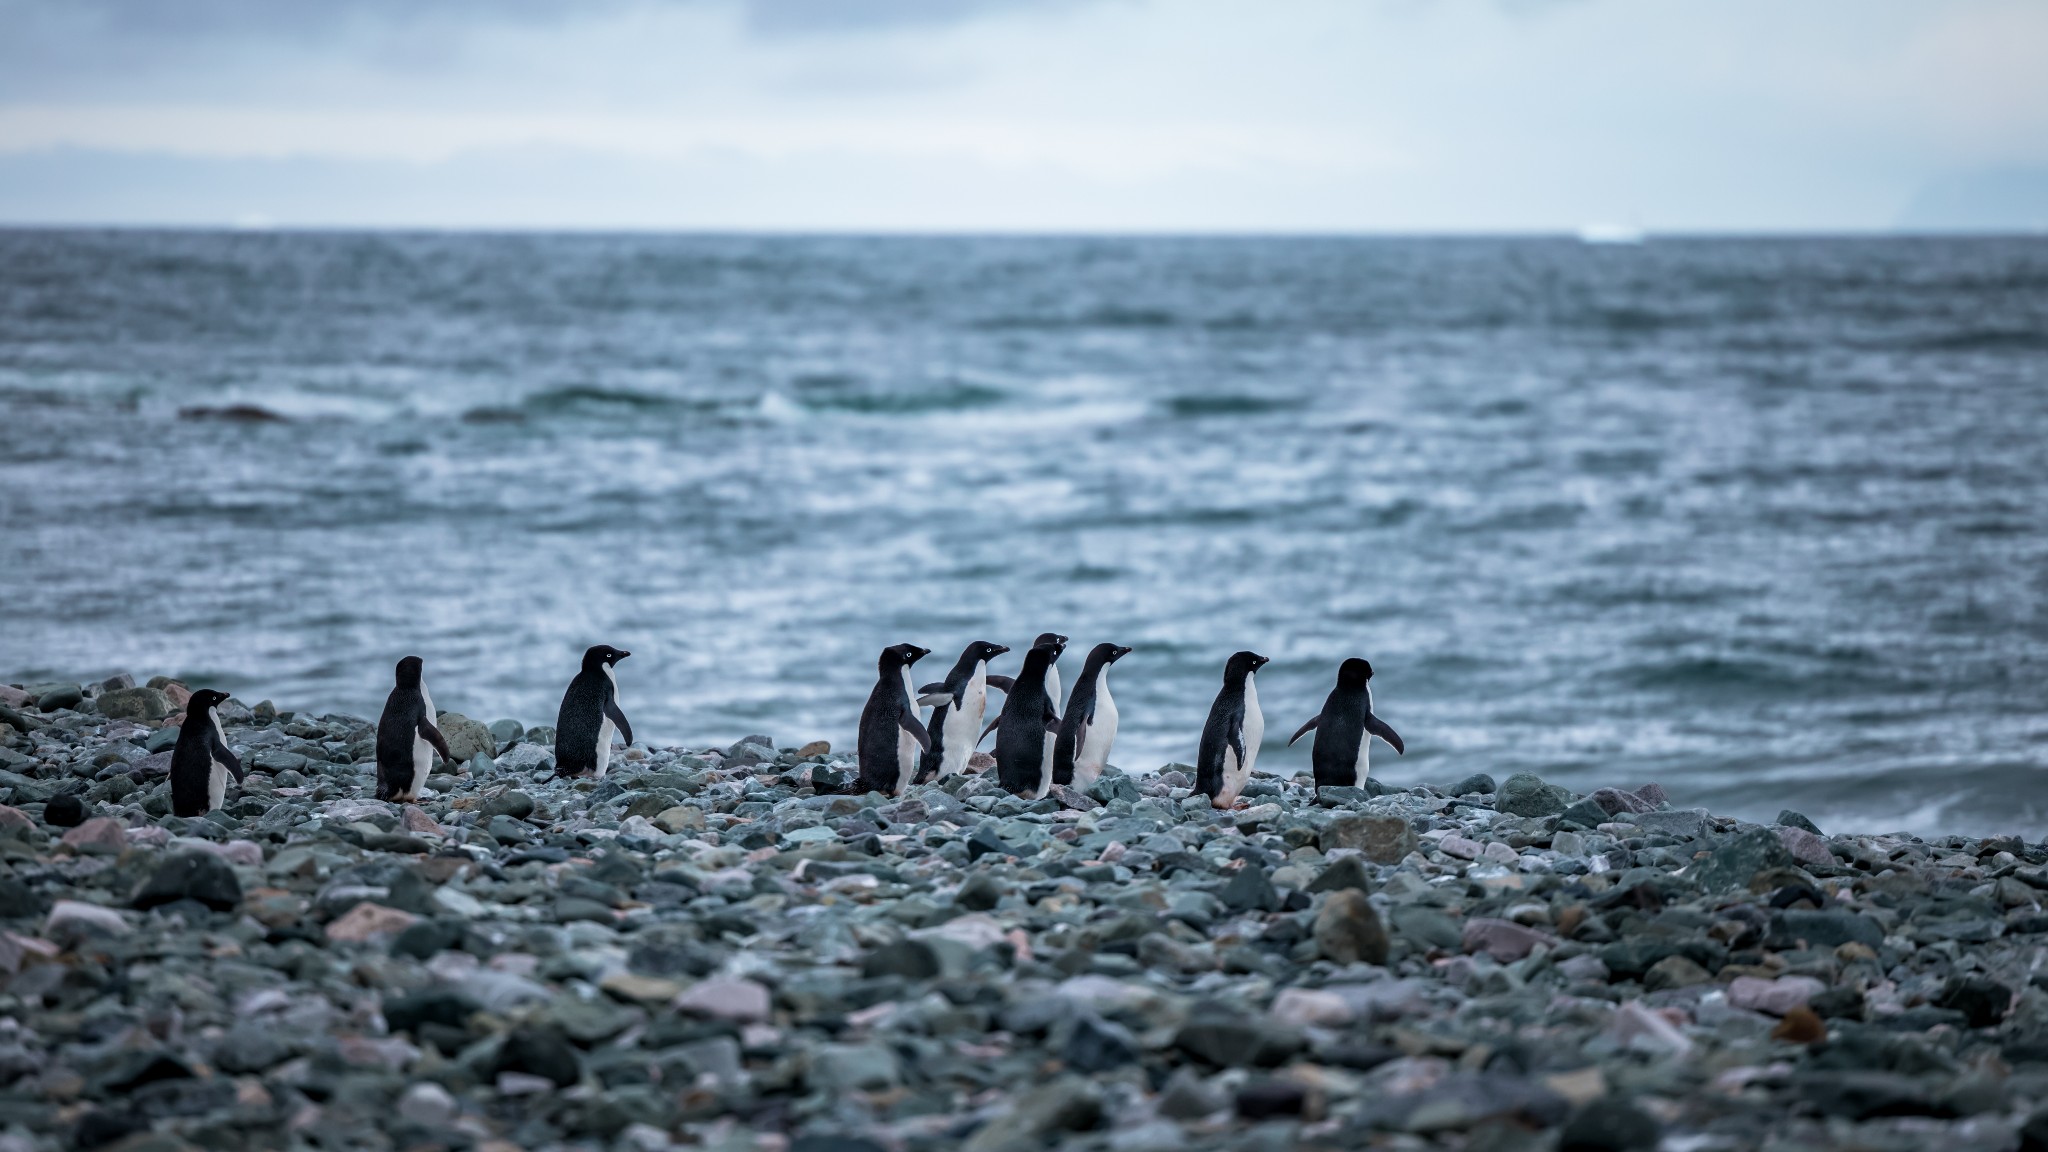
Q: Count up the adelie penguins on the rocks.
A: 10